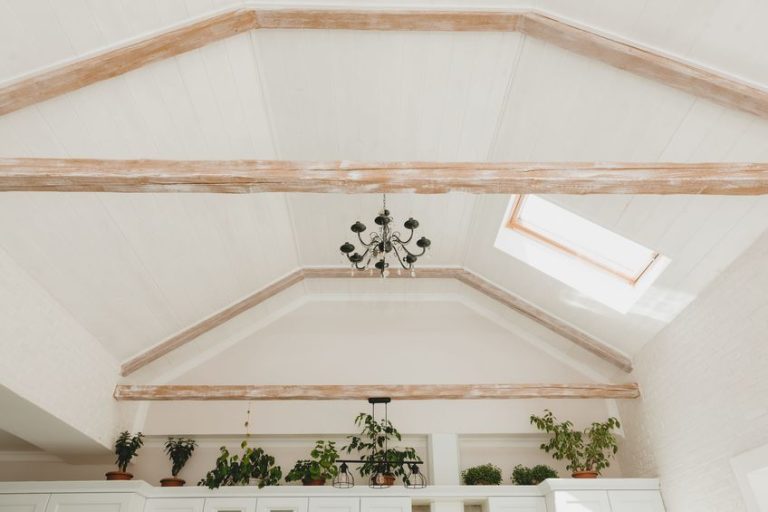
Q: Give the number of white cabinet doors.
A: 10